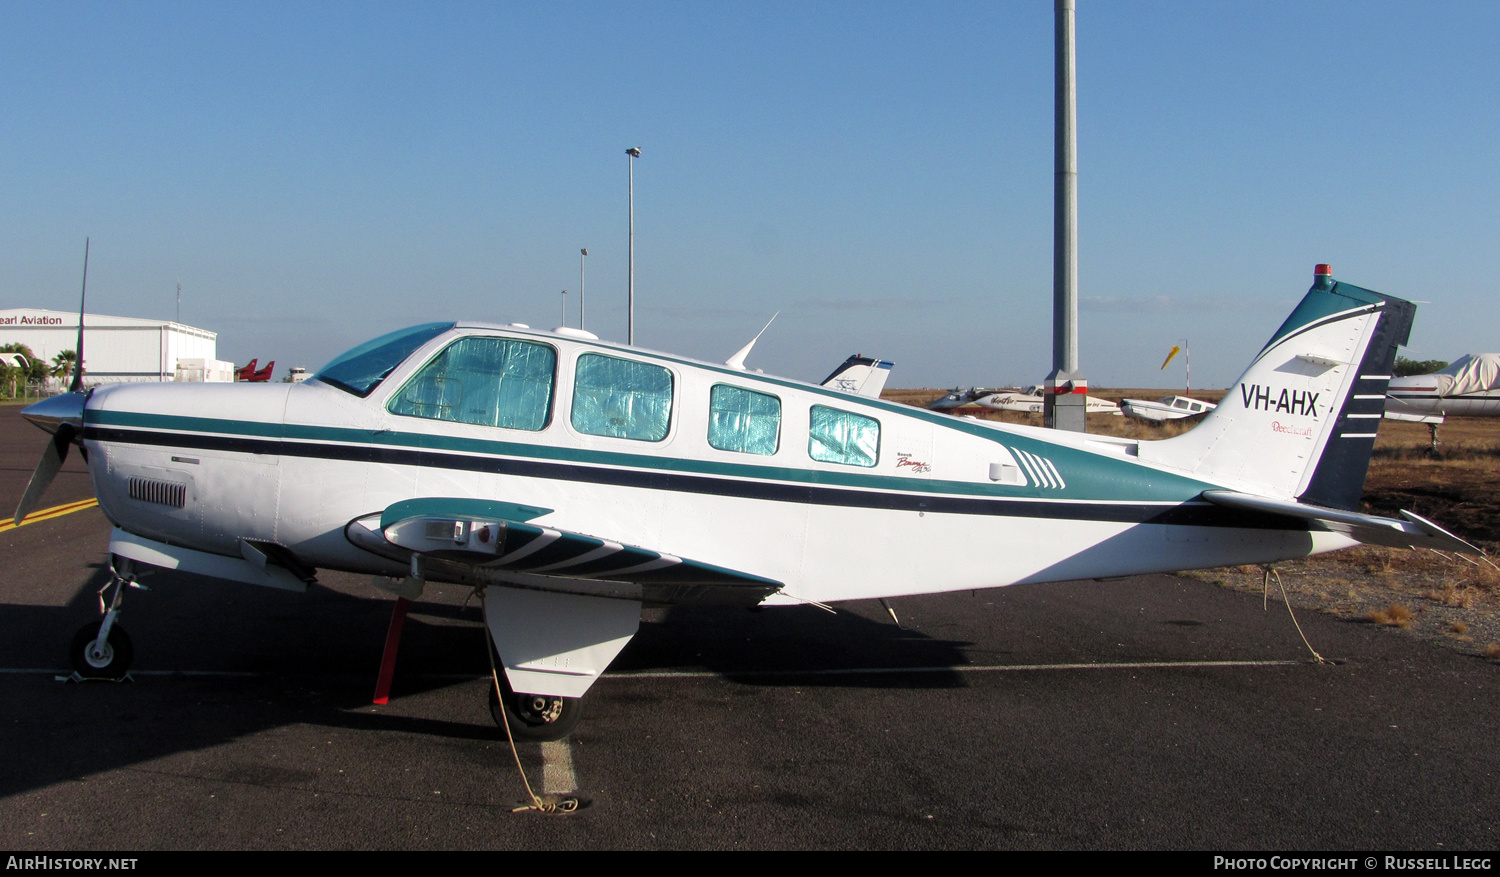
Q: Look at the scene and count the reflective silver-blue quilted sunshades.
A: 4